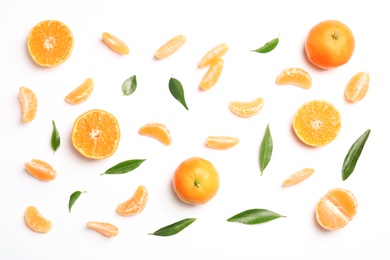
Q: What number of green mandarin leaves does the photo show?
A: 10